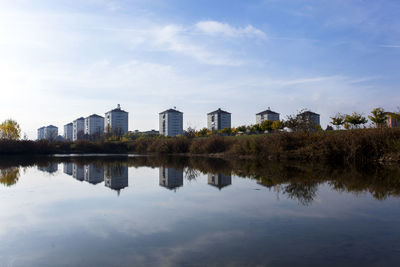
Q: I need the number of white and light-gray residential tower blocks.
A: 10